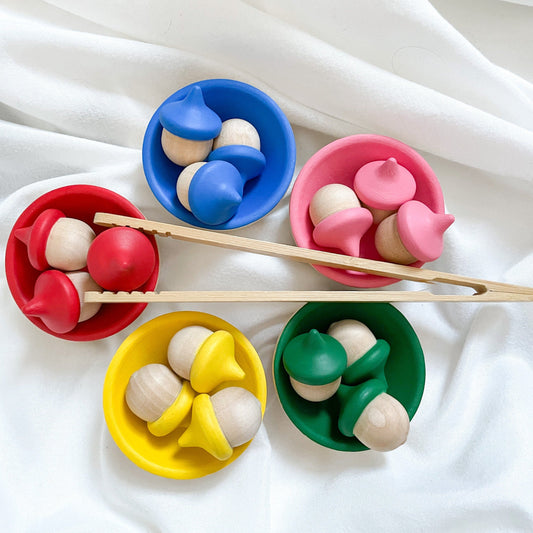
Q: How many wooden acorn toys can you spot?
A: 15